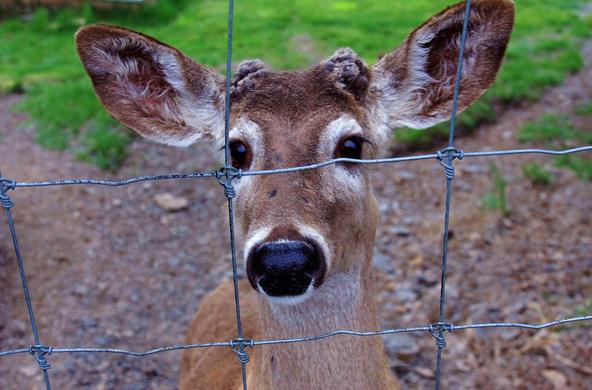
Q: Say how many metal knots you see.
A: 6